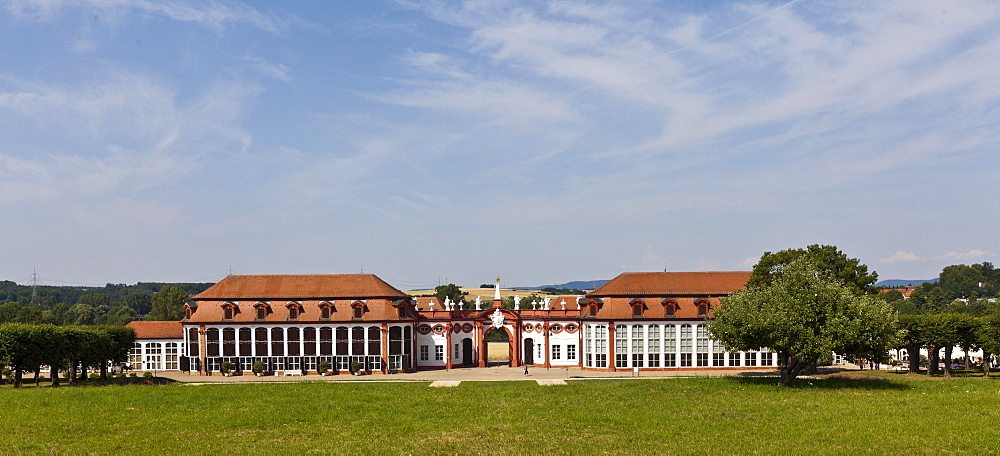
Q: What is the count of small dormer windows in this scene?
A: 11